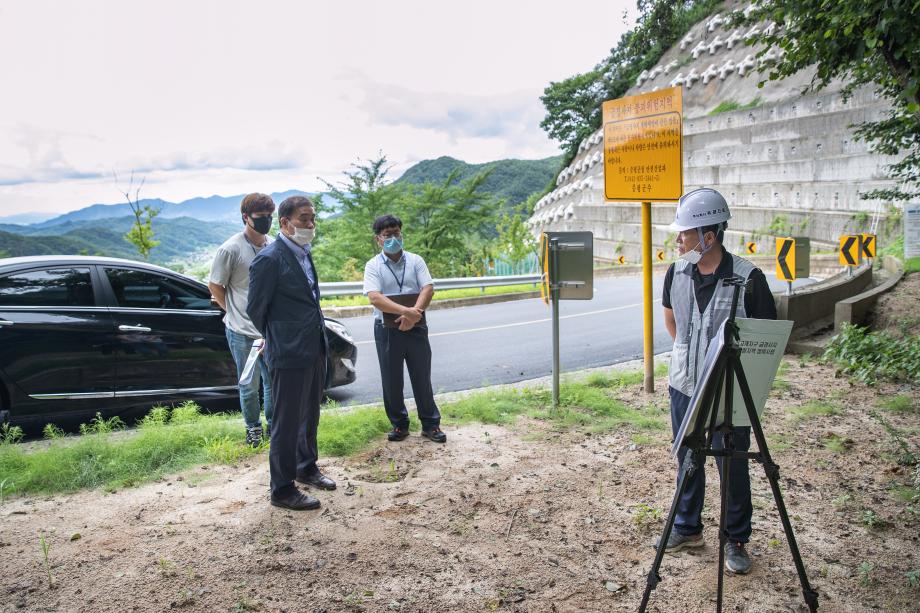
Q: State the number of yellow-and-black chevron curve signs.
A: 6